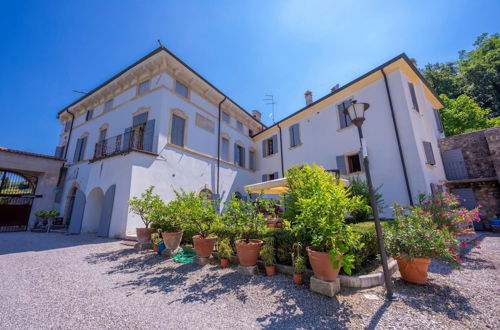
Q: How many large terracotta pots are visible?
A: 6